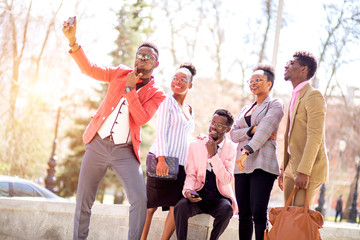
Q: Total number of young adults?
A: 5